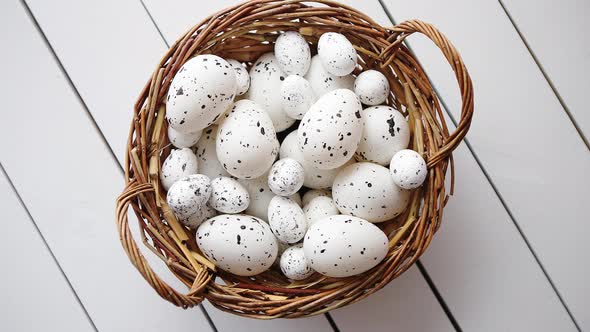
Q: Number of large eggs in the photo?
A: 12